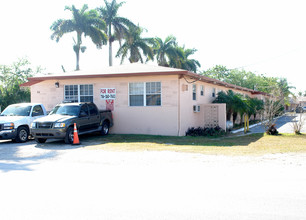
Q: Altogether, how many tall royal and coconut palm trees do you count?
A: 5